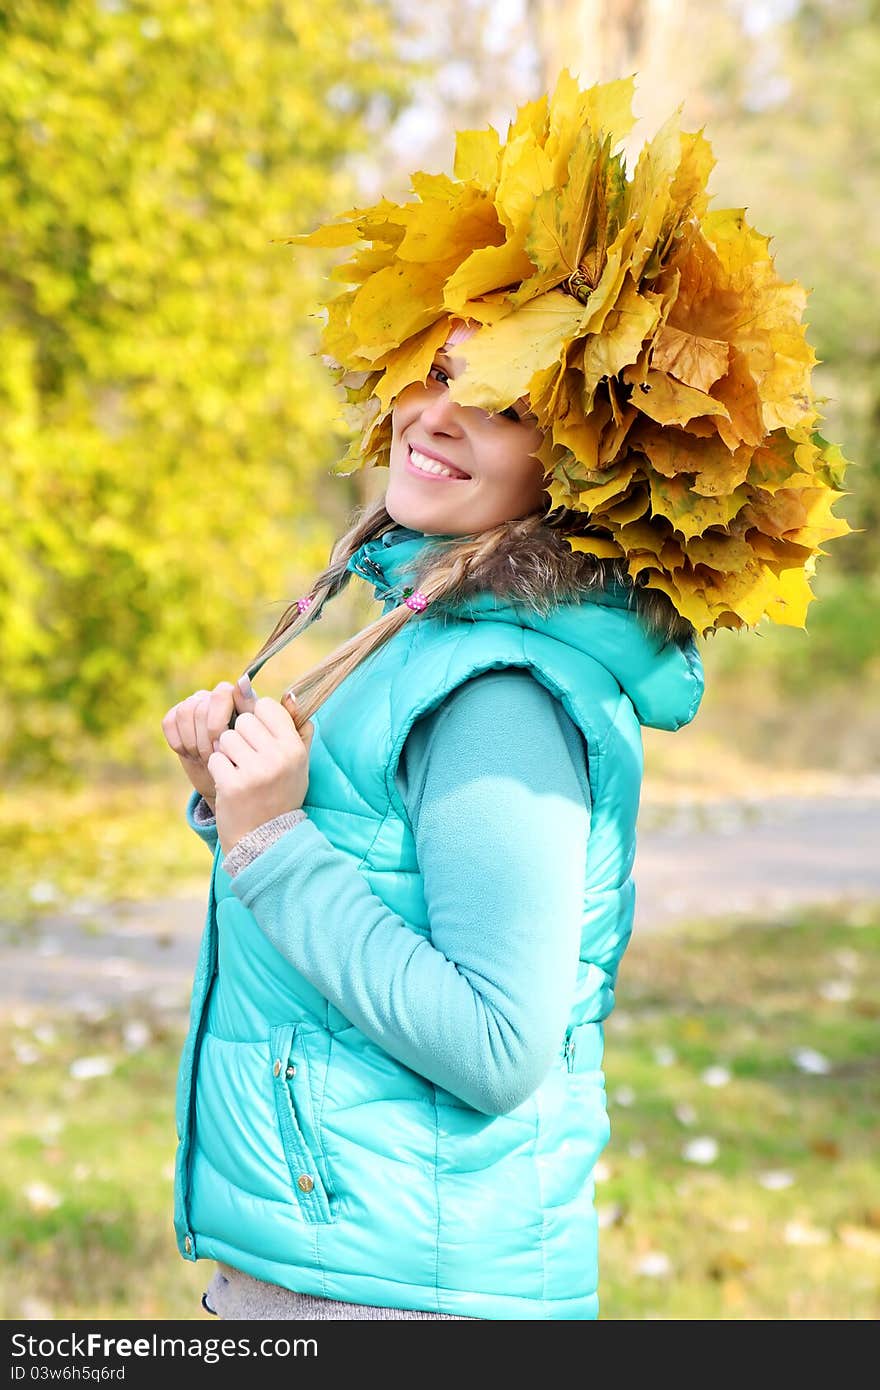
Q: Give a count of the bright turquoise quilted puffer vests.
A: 1